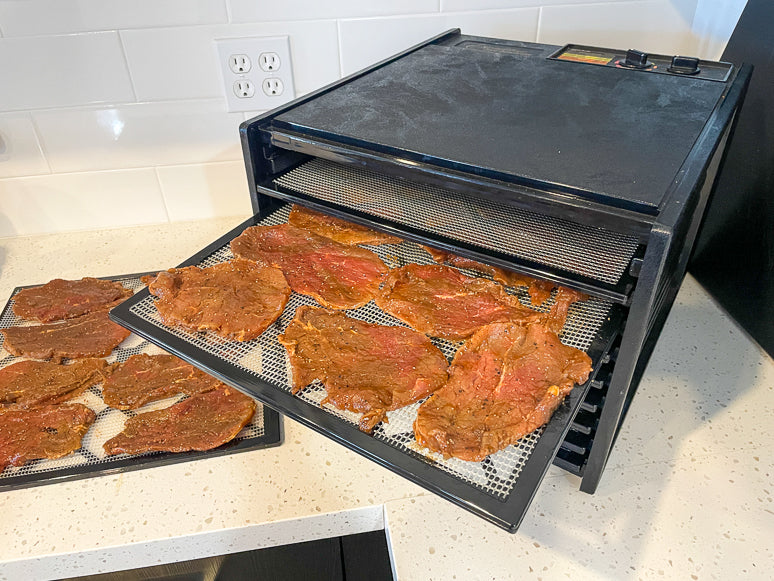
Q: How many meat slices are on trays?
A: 13